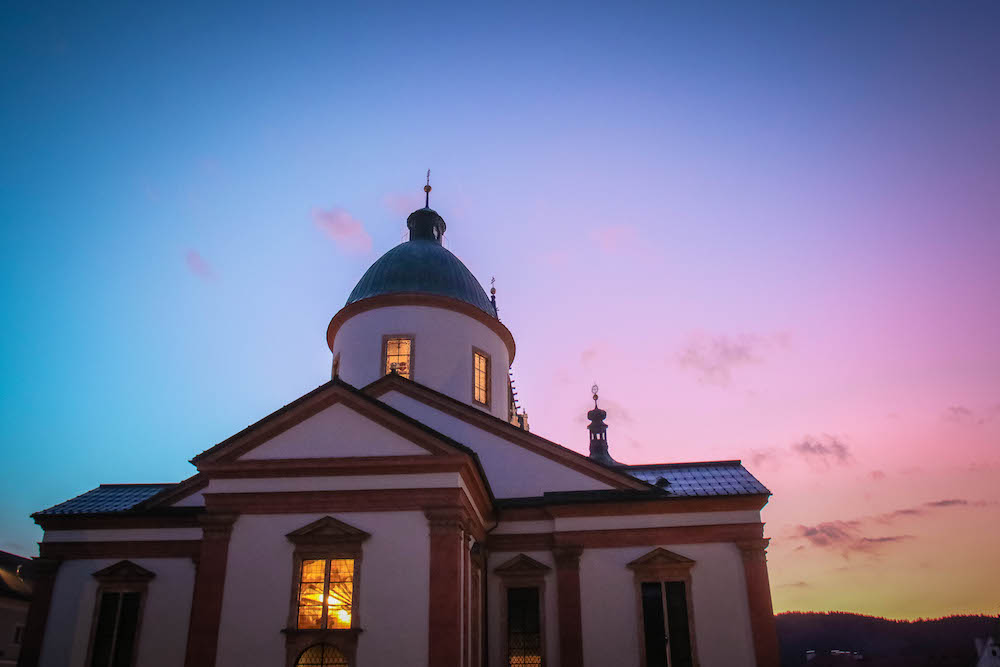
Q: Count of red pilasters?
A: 5